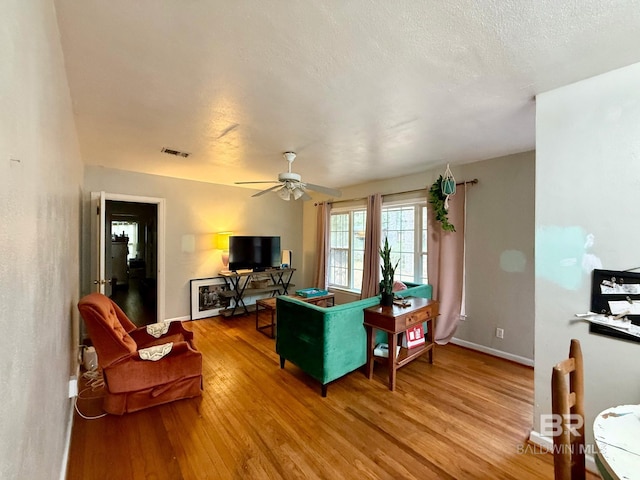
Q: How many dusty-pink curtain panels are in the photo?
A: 3